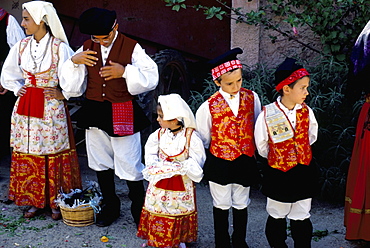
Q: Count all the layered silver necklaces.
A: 1